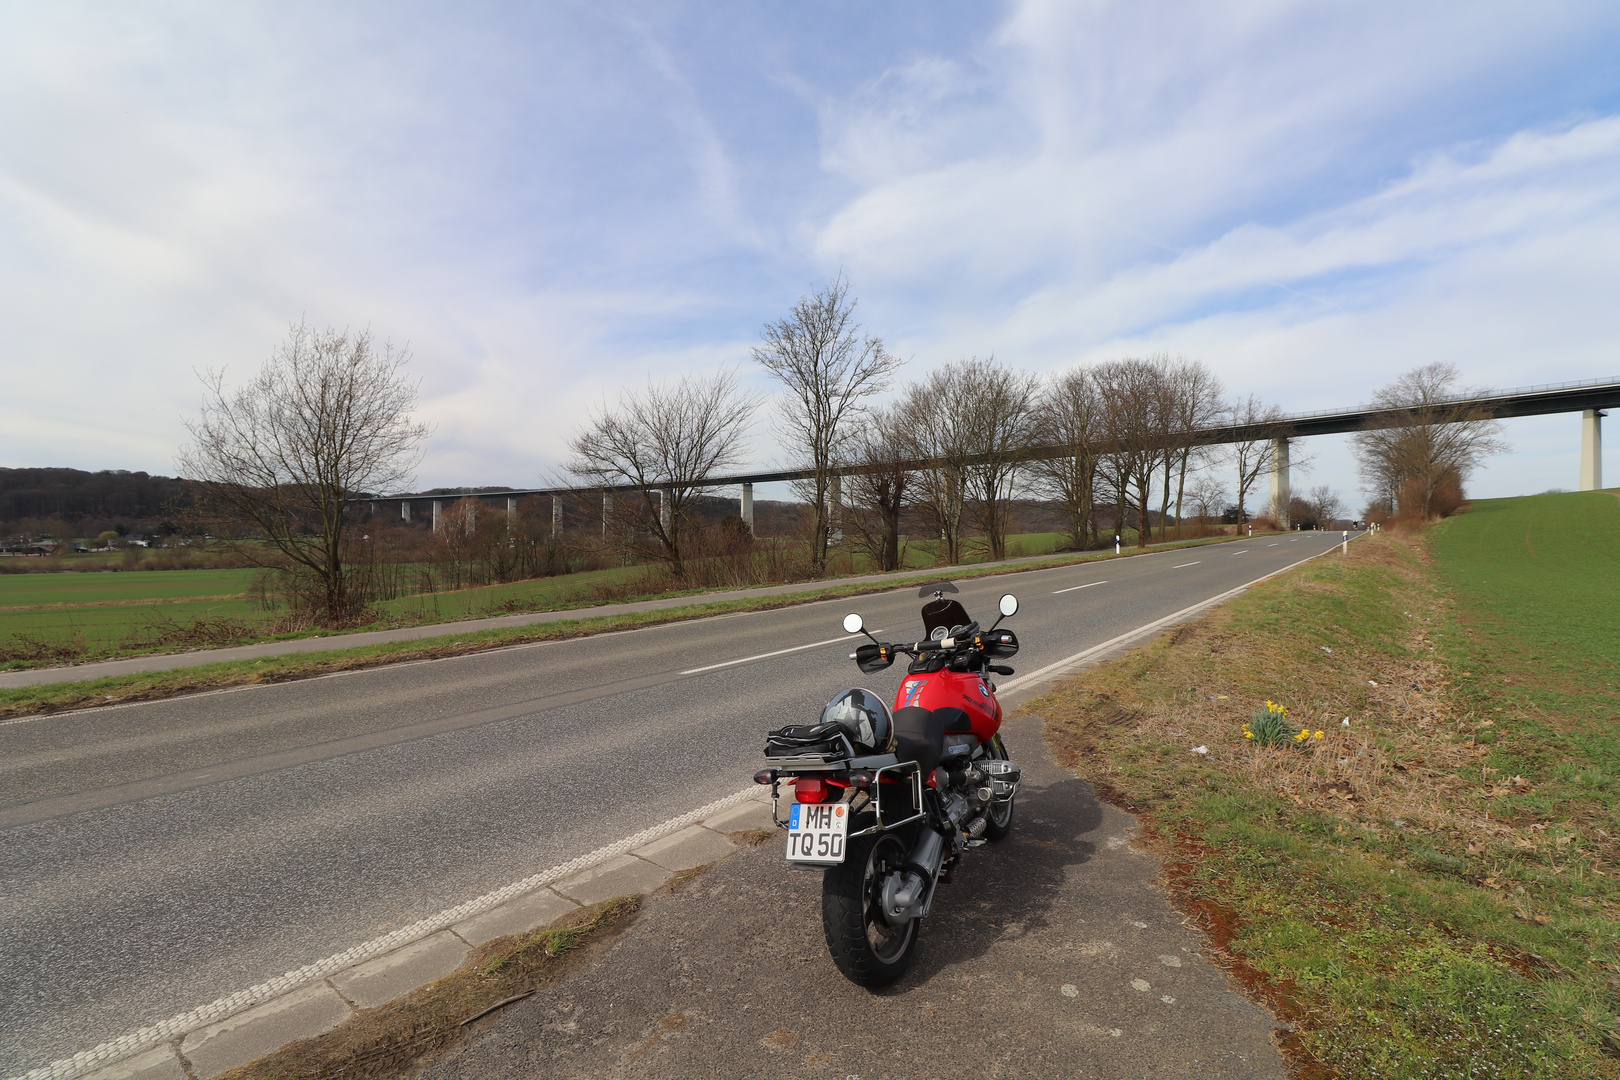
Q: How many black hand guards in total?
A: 2